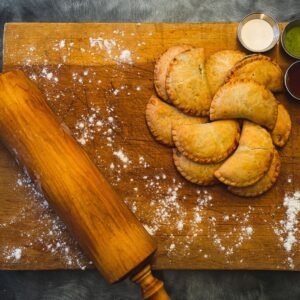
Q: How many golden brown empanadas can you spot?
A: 11